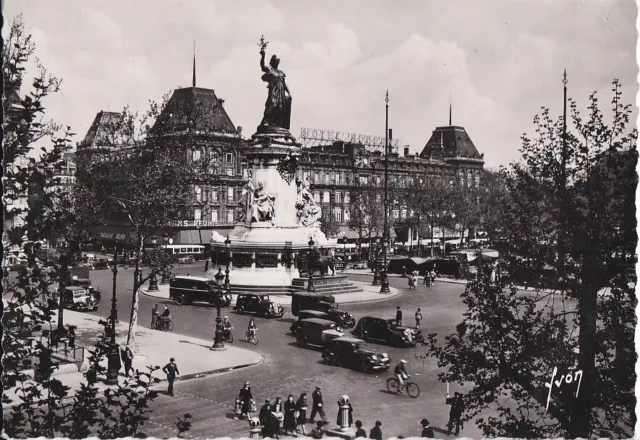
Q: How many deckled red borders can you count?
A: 0